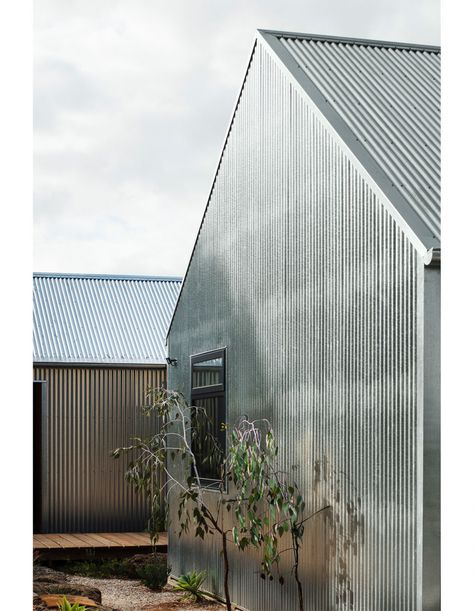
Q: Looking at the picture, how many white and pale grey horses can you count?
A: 0